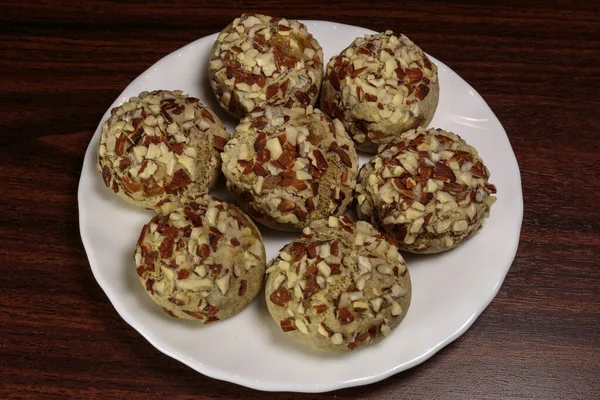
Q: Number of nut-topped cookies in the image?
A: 7